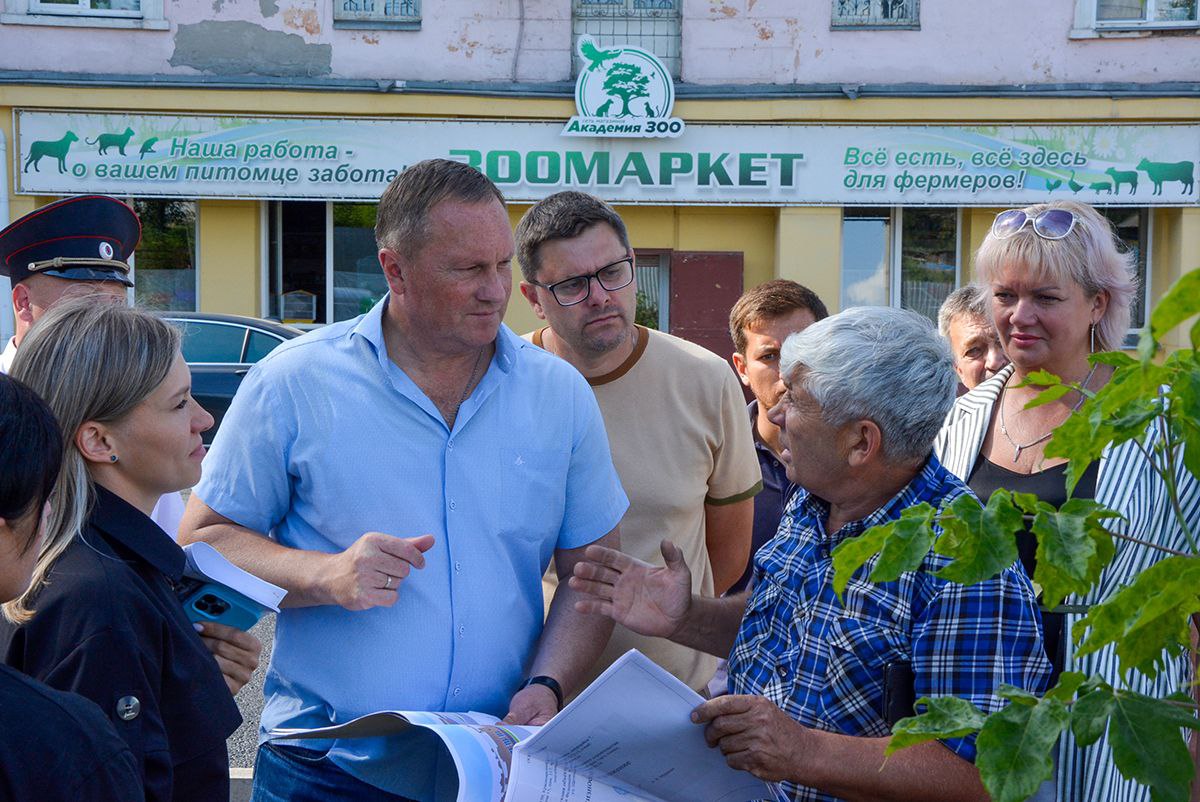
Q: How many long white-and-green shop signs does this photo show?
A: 1